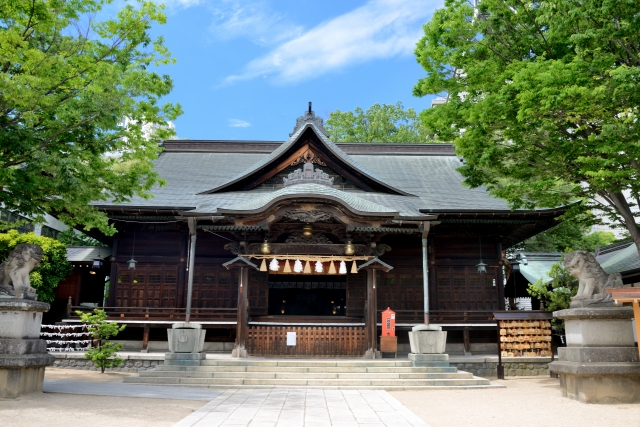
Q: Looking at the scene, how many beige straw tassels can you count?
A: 5